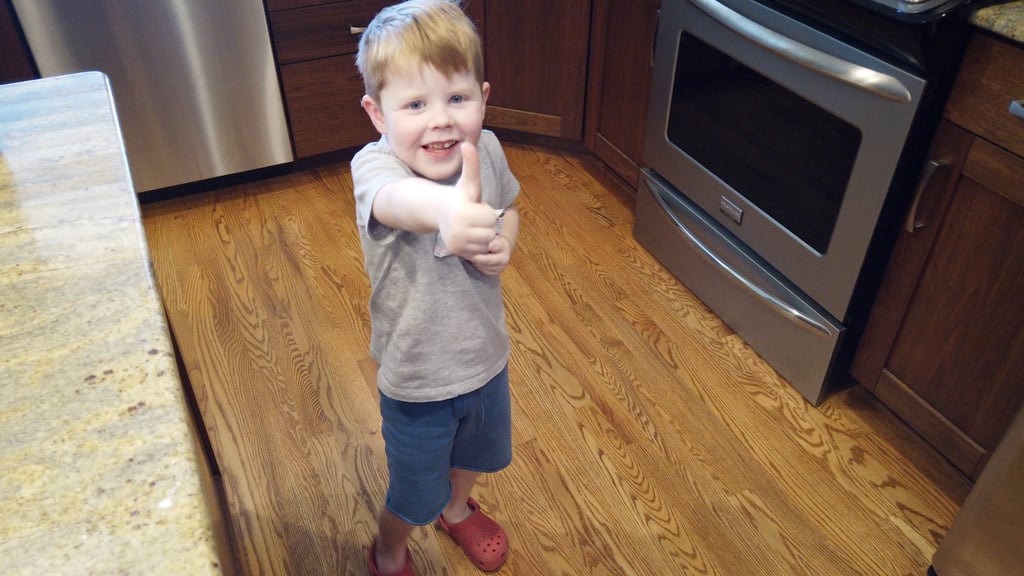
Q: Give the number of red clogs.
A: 2